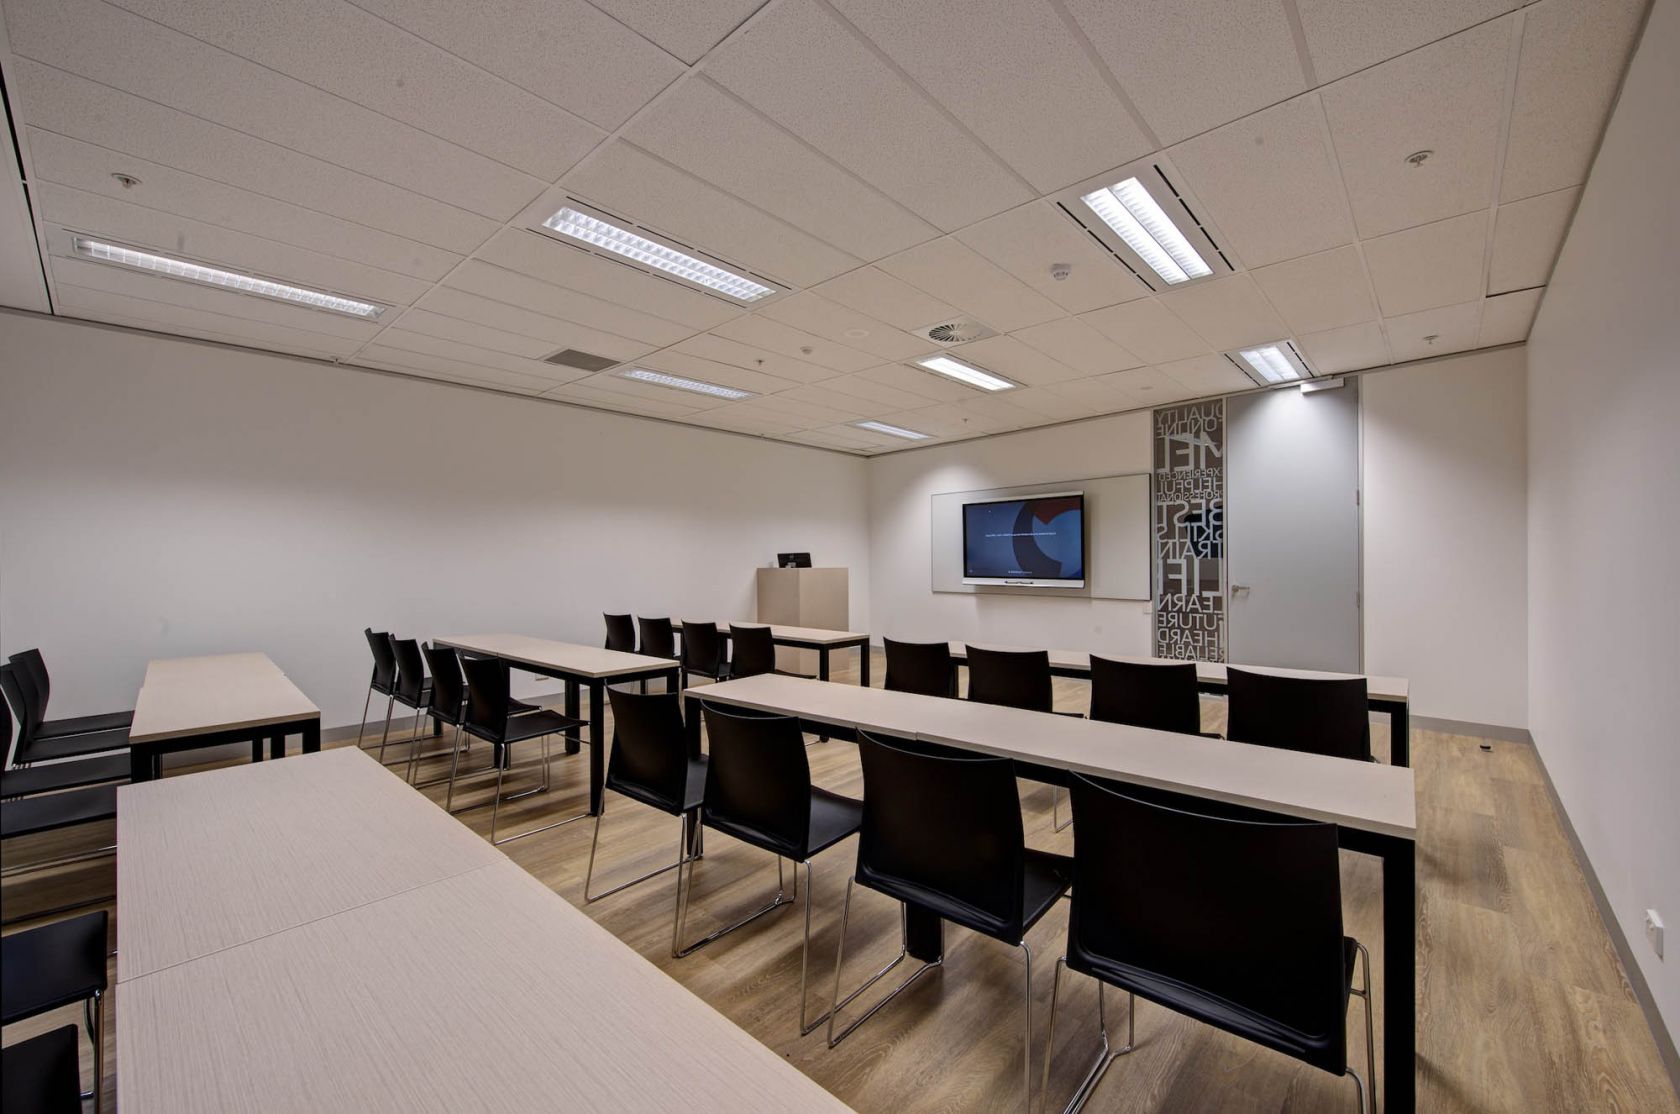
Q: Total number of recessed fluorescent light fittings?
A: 7